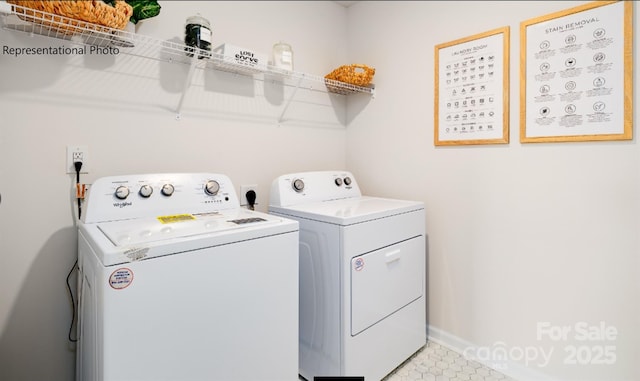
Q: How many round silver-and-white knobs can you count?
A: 7